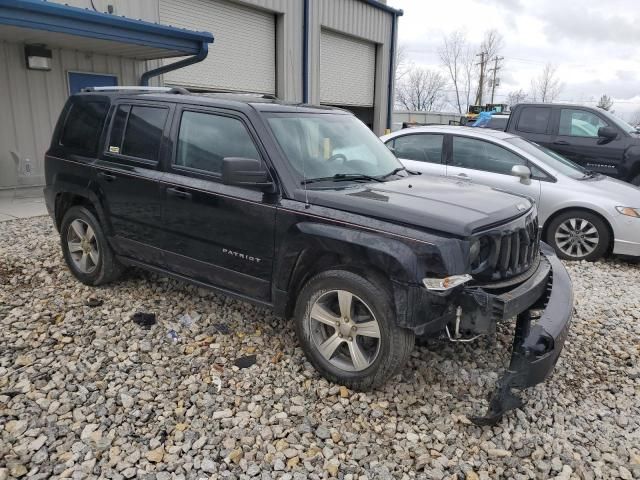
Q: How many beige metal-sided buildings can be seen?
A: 1